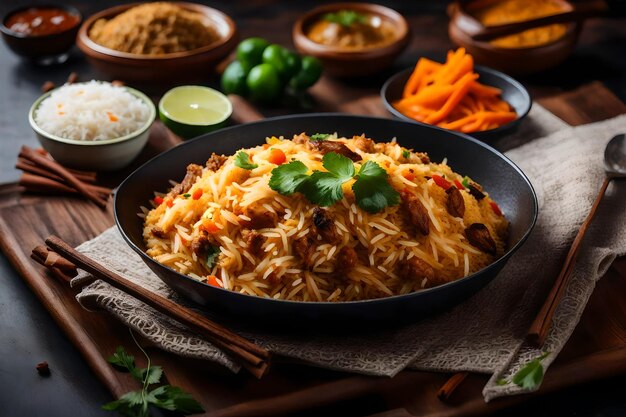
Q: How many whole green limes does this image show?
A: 6